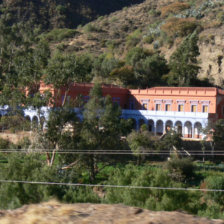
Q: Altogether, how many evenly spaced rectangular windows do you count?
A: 6